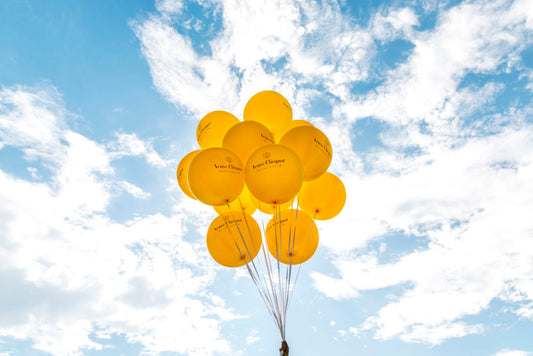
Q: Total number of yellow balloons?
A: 13